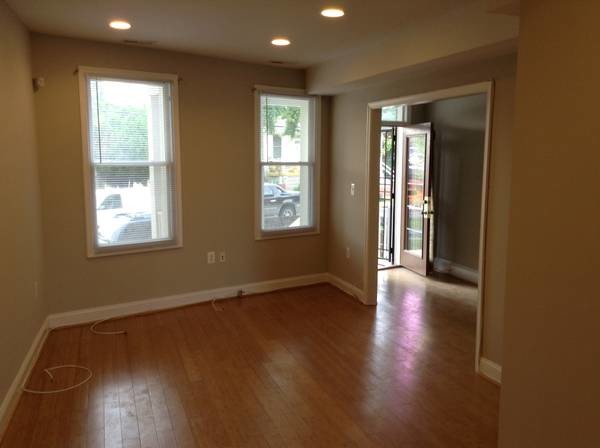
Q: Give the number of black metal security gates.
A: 1